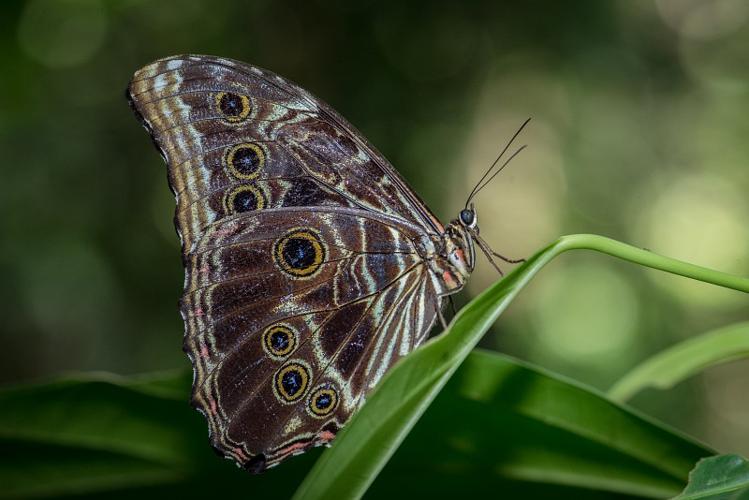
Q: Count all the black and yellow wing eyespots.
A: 7